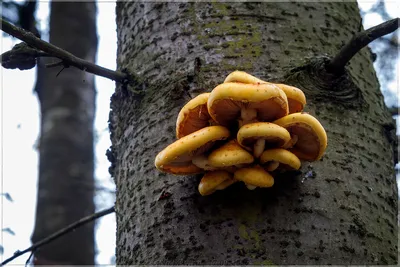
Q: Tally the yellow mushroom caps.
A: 11